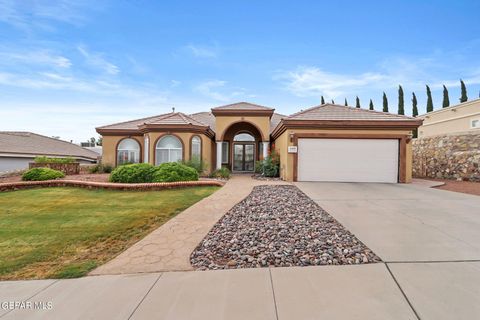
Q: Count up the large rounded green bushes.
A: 3